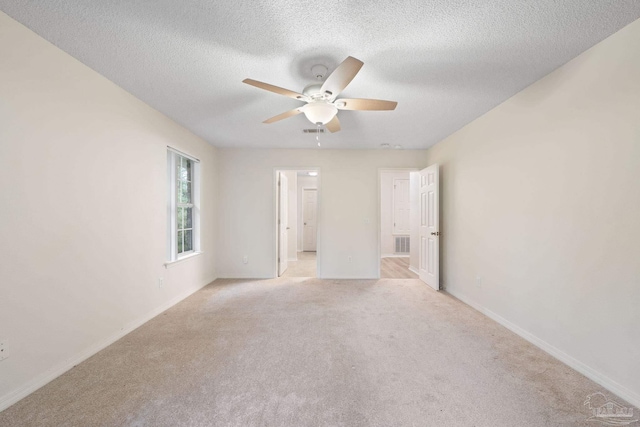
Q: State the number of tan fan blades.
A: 5